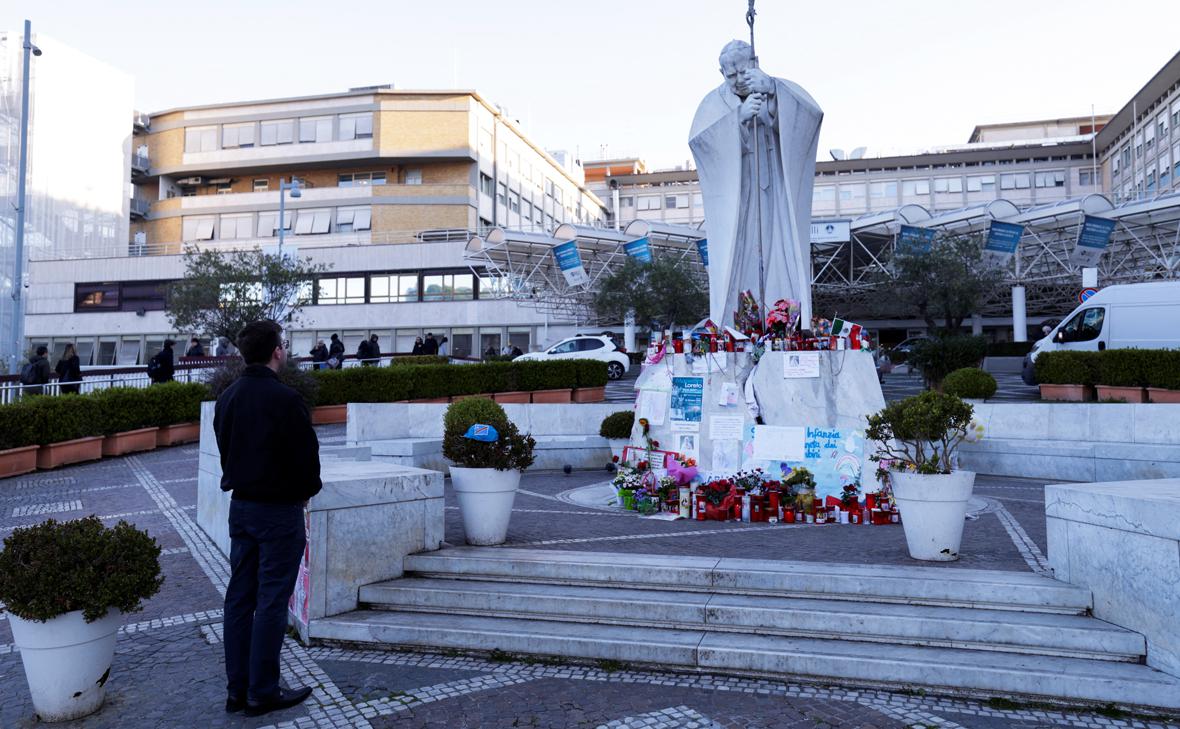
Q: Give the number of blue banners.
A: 6